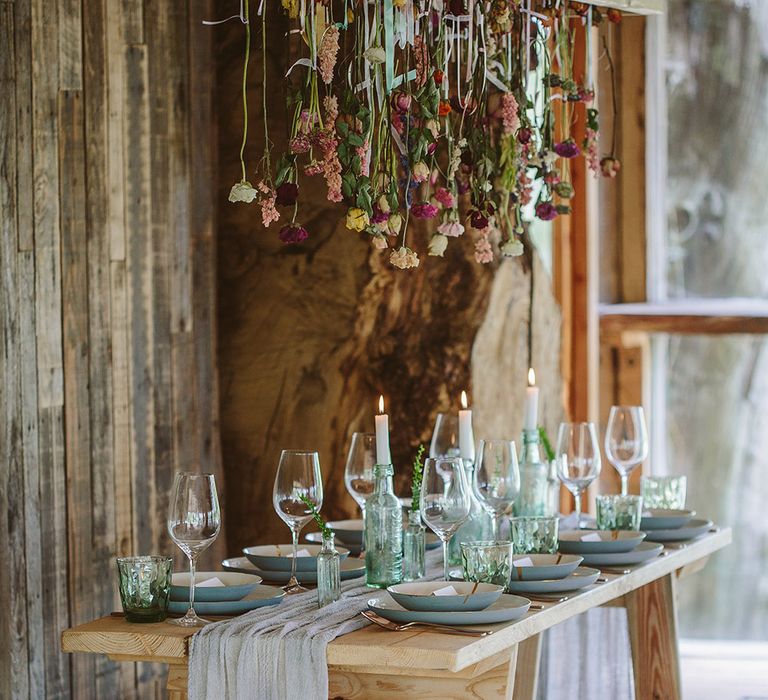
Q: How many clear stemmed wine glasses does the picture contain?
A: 8